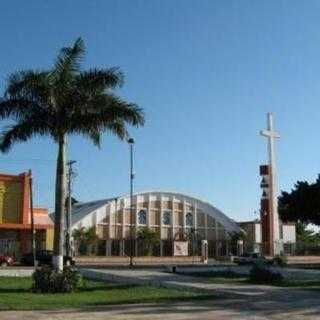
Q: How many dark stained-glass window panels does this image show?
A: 3